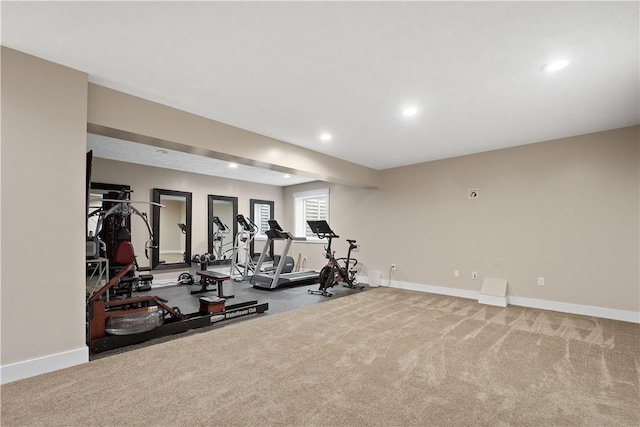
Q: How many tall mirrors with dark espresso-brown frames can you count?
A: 4